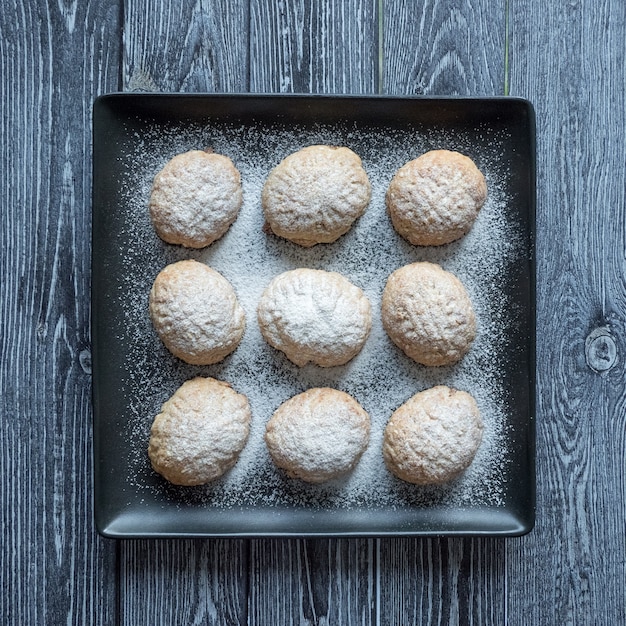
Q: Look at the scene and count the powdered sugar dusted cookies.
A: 9